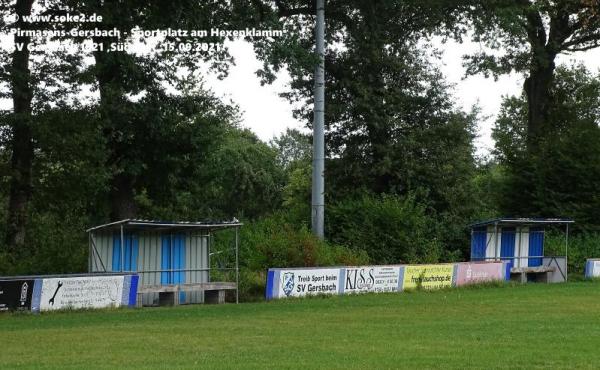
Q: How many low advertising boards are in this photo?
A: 7